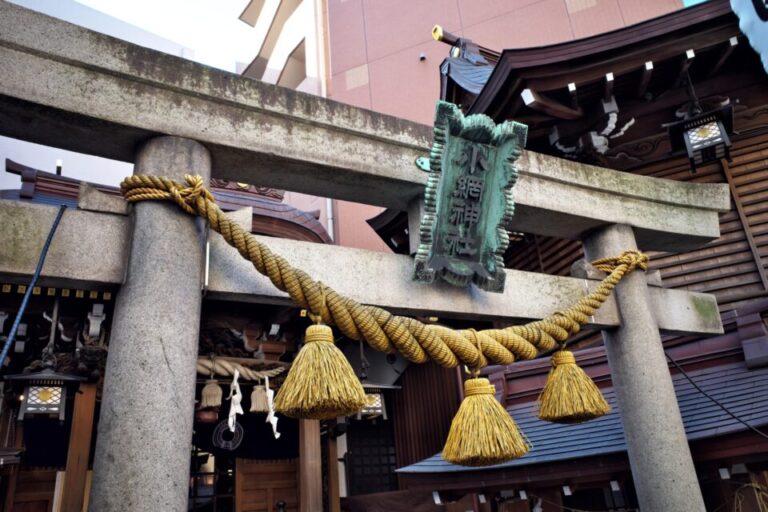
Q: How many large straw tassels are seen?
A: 3